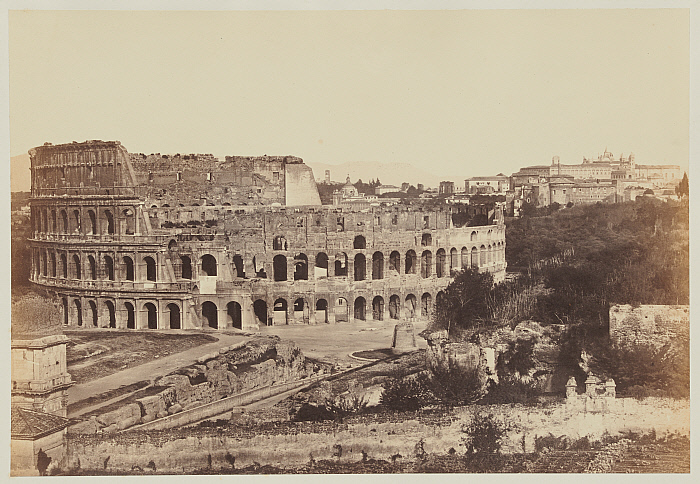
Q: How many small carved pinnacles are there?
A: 3